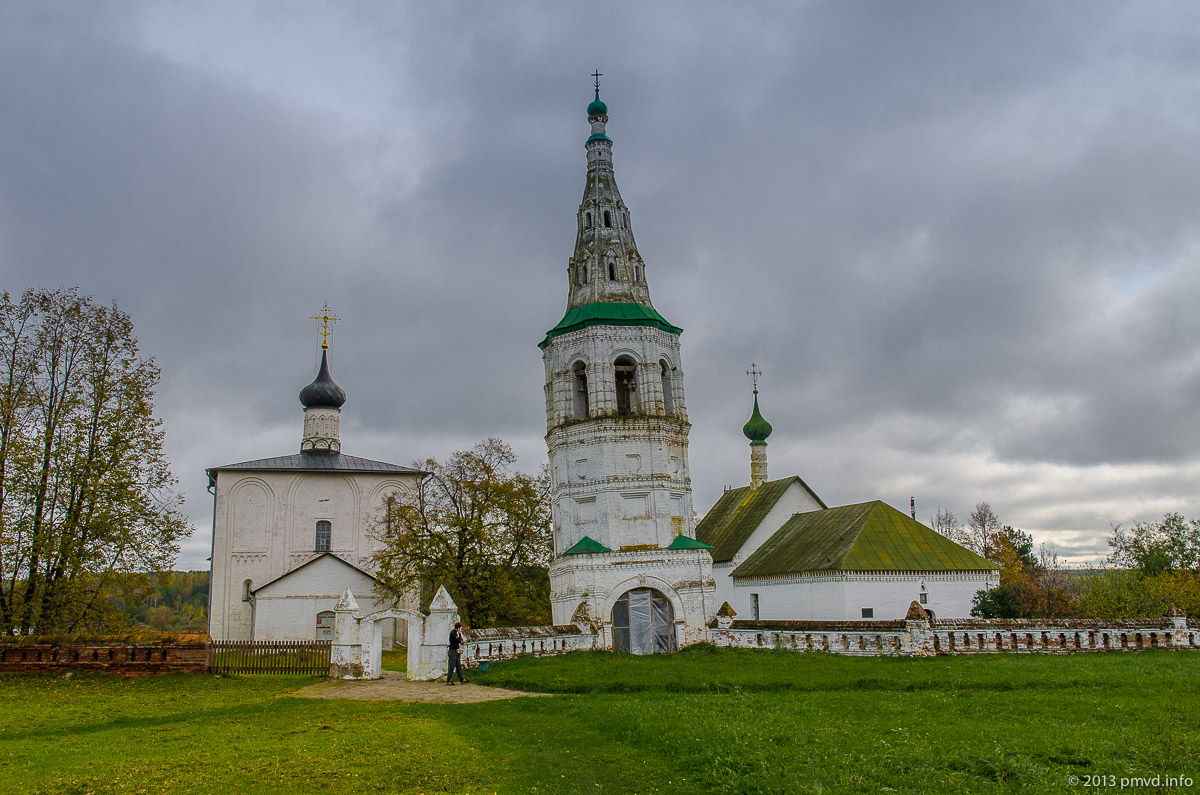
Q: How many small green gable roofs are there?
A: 2